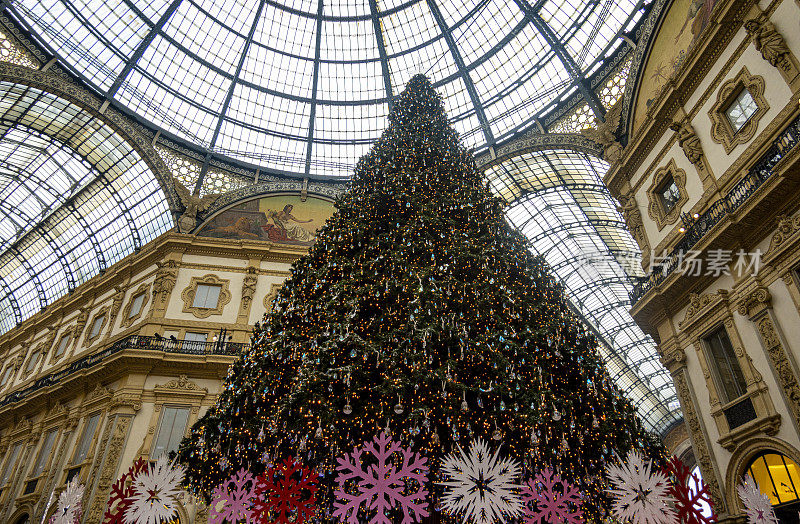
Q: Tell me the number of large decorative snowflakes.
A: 11